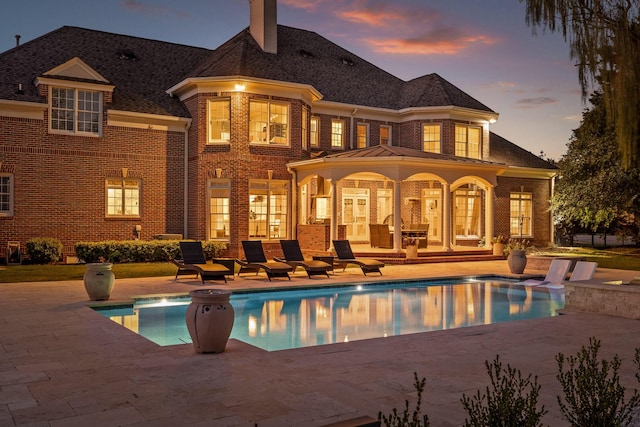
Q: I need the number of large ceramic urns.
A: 3